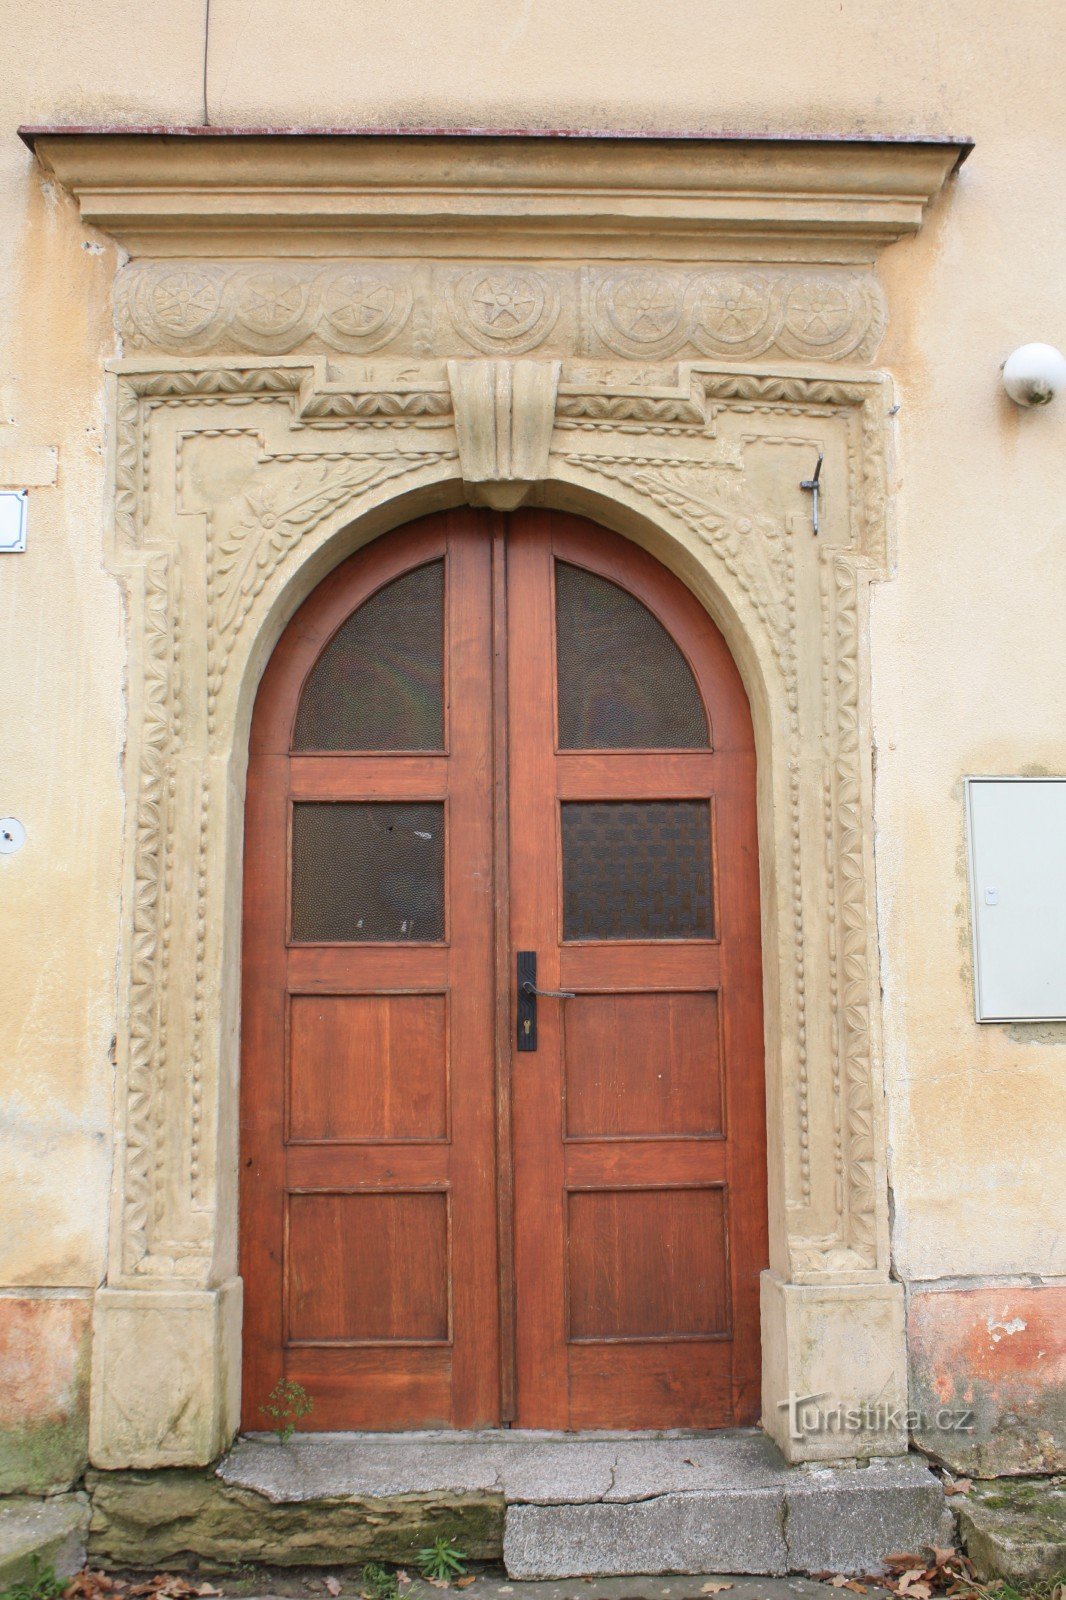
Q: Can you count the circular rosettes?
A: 7